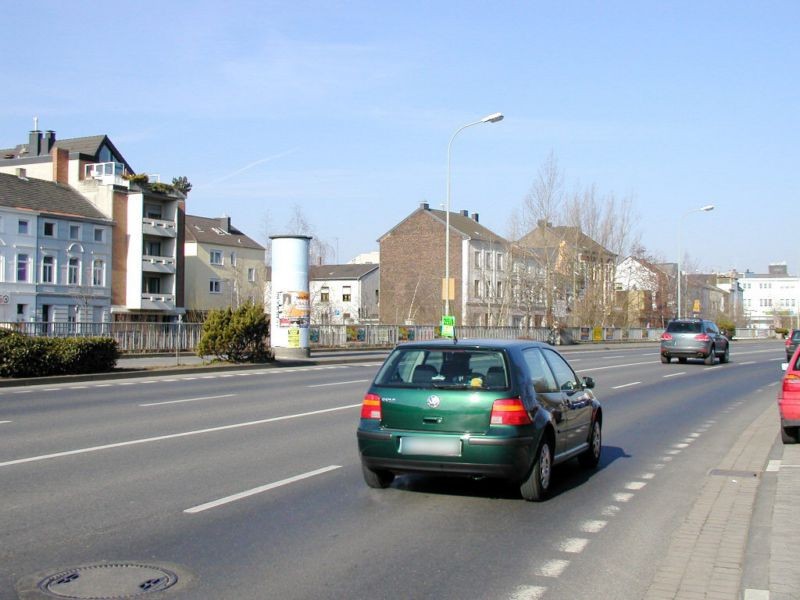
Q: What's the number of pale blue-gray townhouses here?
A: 2